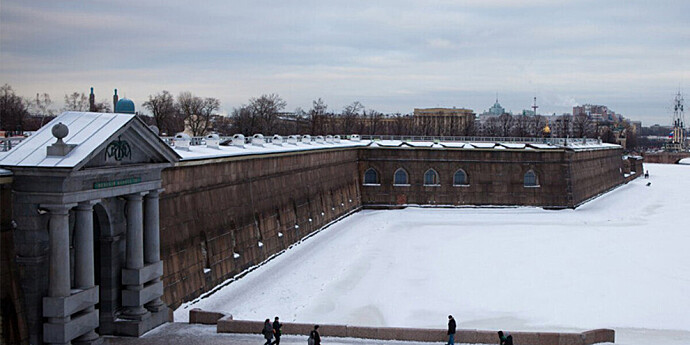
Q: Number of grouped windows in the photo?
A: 4